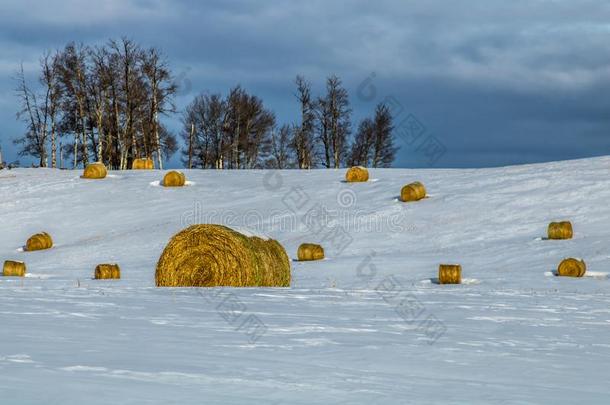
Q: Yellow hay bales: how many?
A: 13